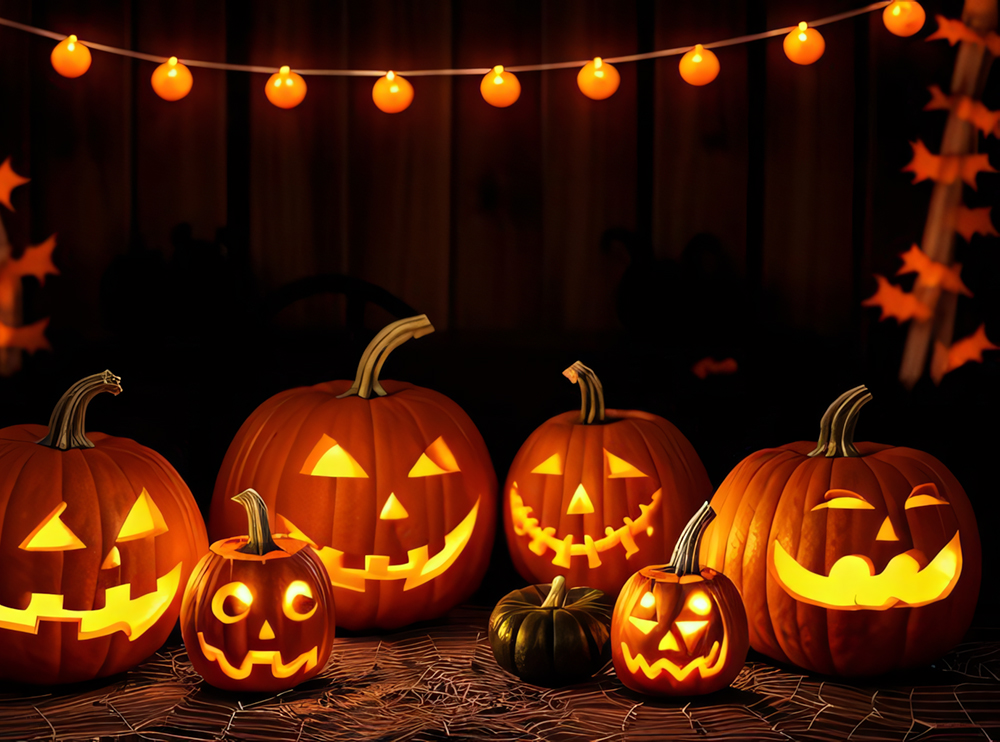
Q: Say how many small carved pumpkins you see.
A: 2